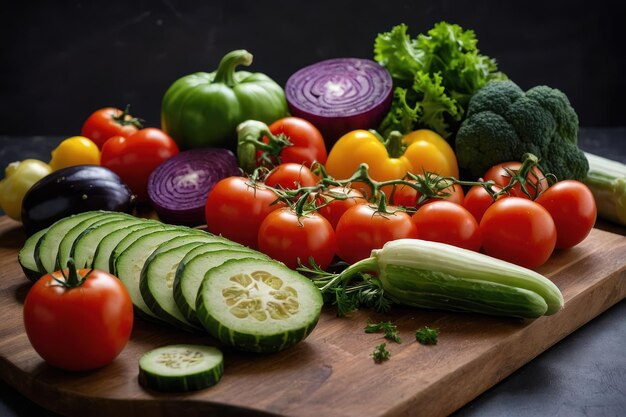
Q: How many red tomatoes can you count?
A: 15